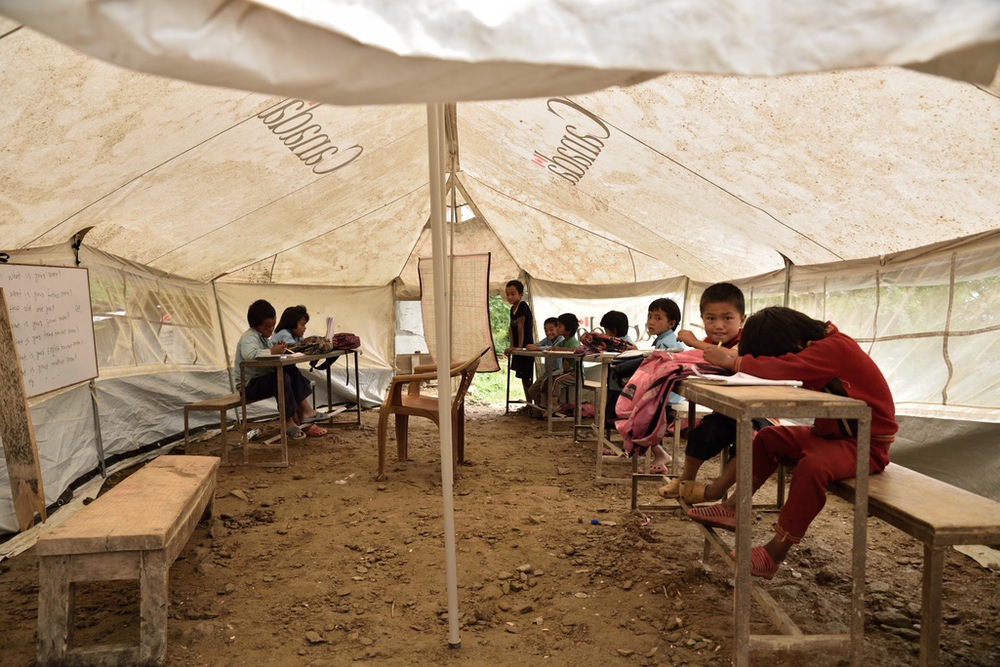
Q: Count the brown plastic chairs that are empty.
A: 1